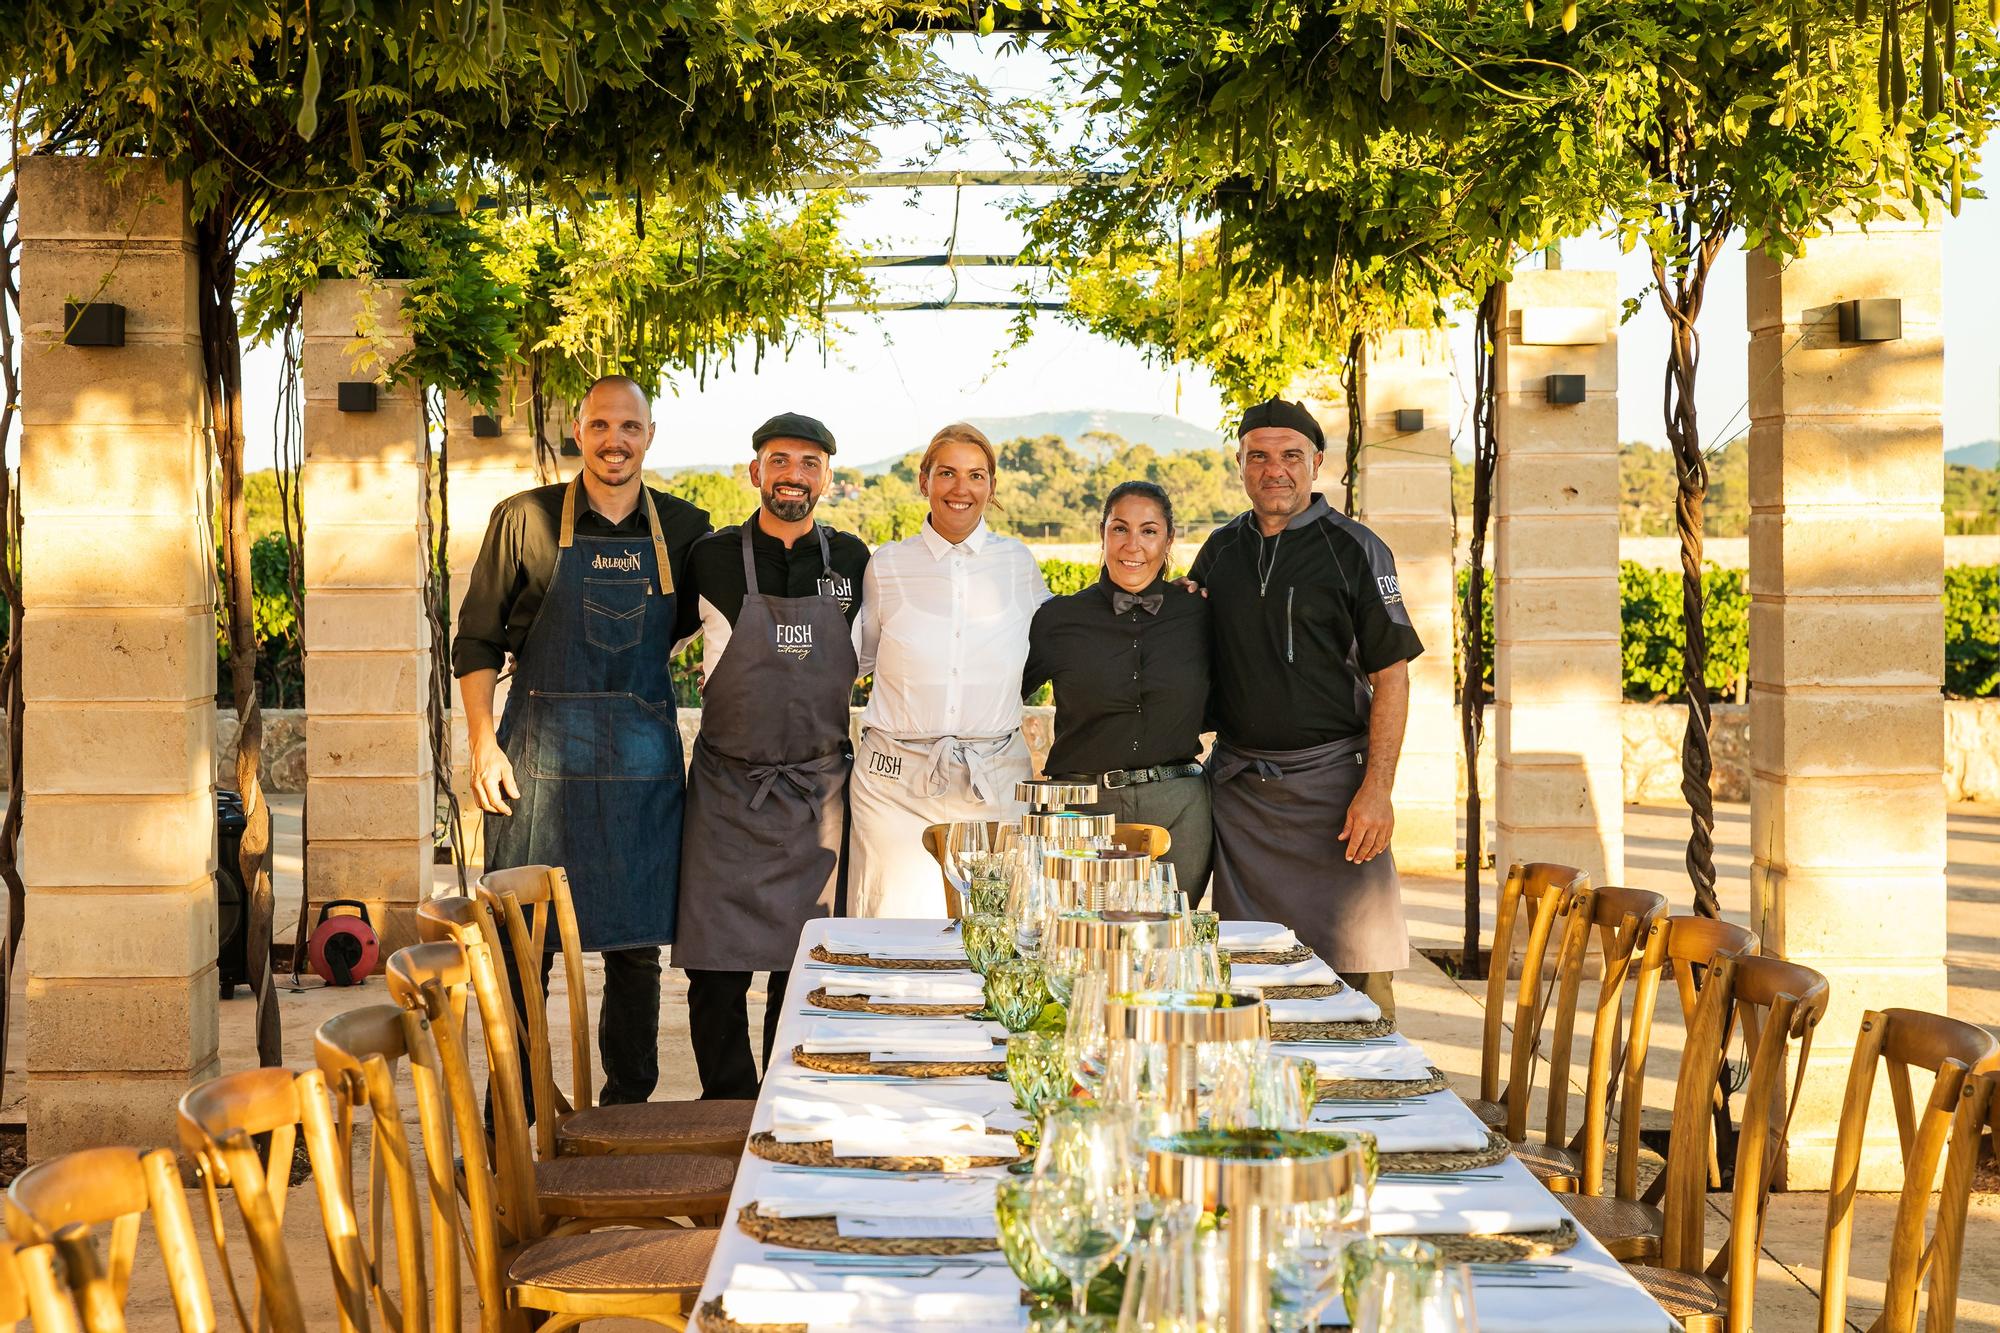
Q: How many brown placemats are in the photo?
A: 12